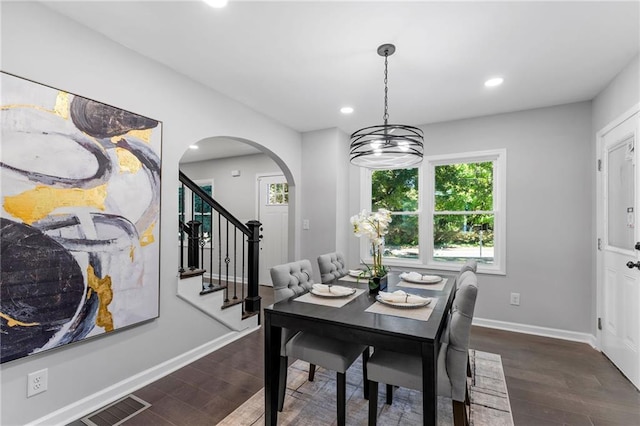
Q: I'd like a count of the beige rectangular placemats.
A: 4